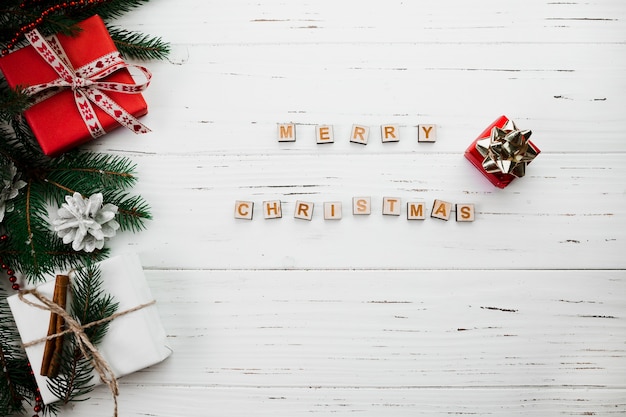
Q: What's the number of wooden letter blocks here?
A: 14